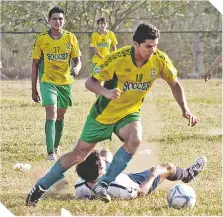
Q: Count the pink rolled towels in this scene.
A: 0